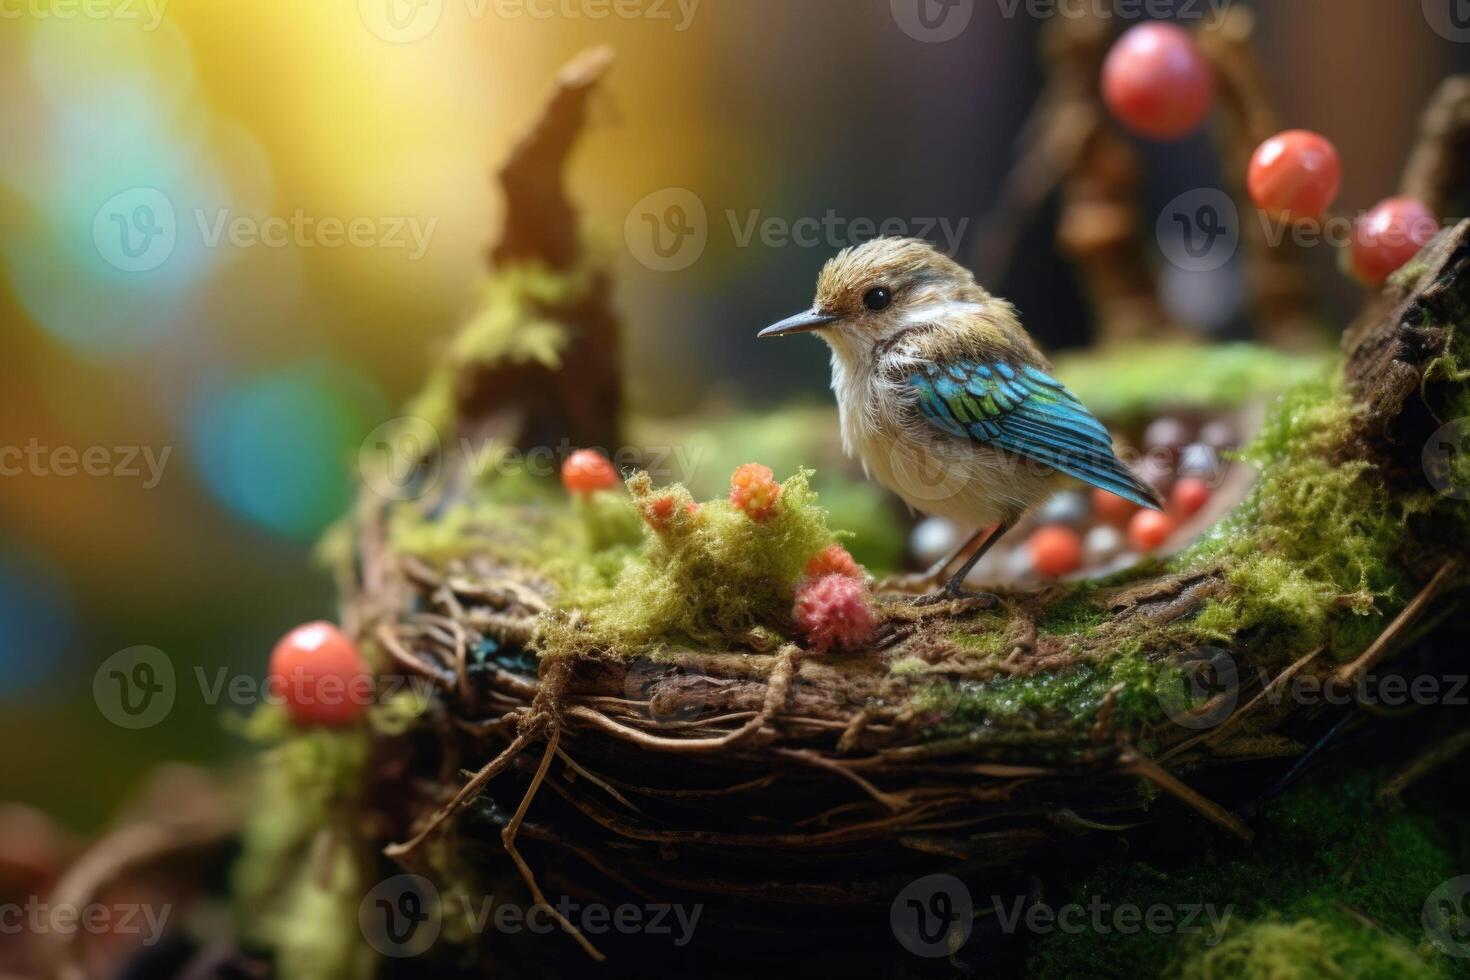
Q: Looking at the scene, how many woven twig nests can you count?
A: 1